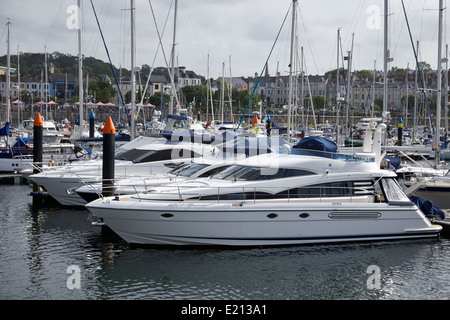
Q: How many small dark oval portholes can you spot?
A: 3